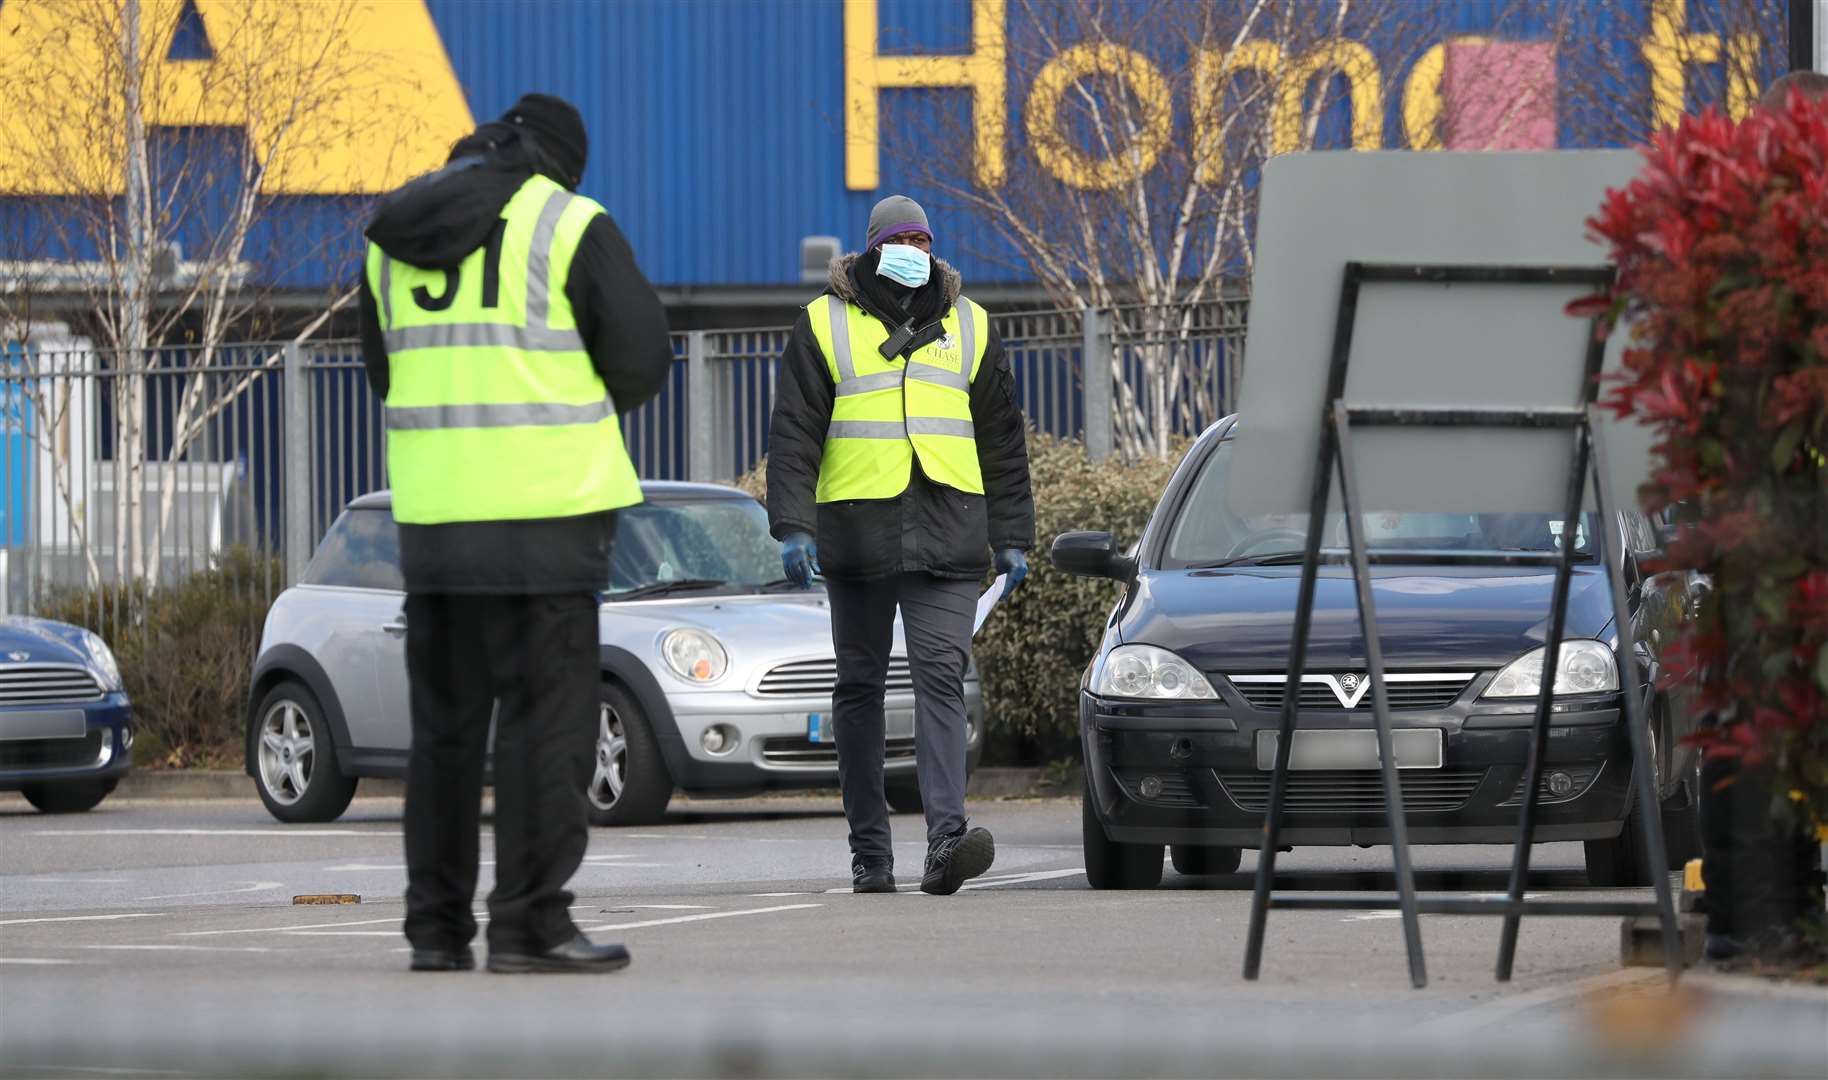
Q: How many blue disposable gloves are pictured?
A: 2